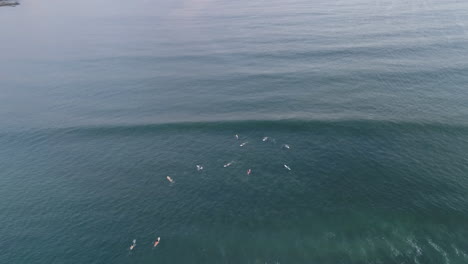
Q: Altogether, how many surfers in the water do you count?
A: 11